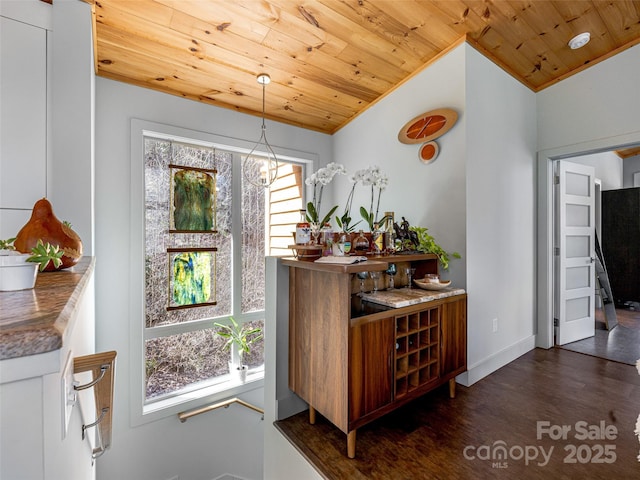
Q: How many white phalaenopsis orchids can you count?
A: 3